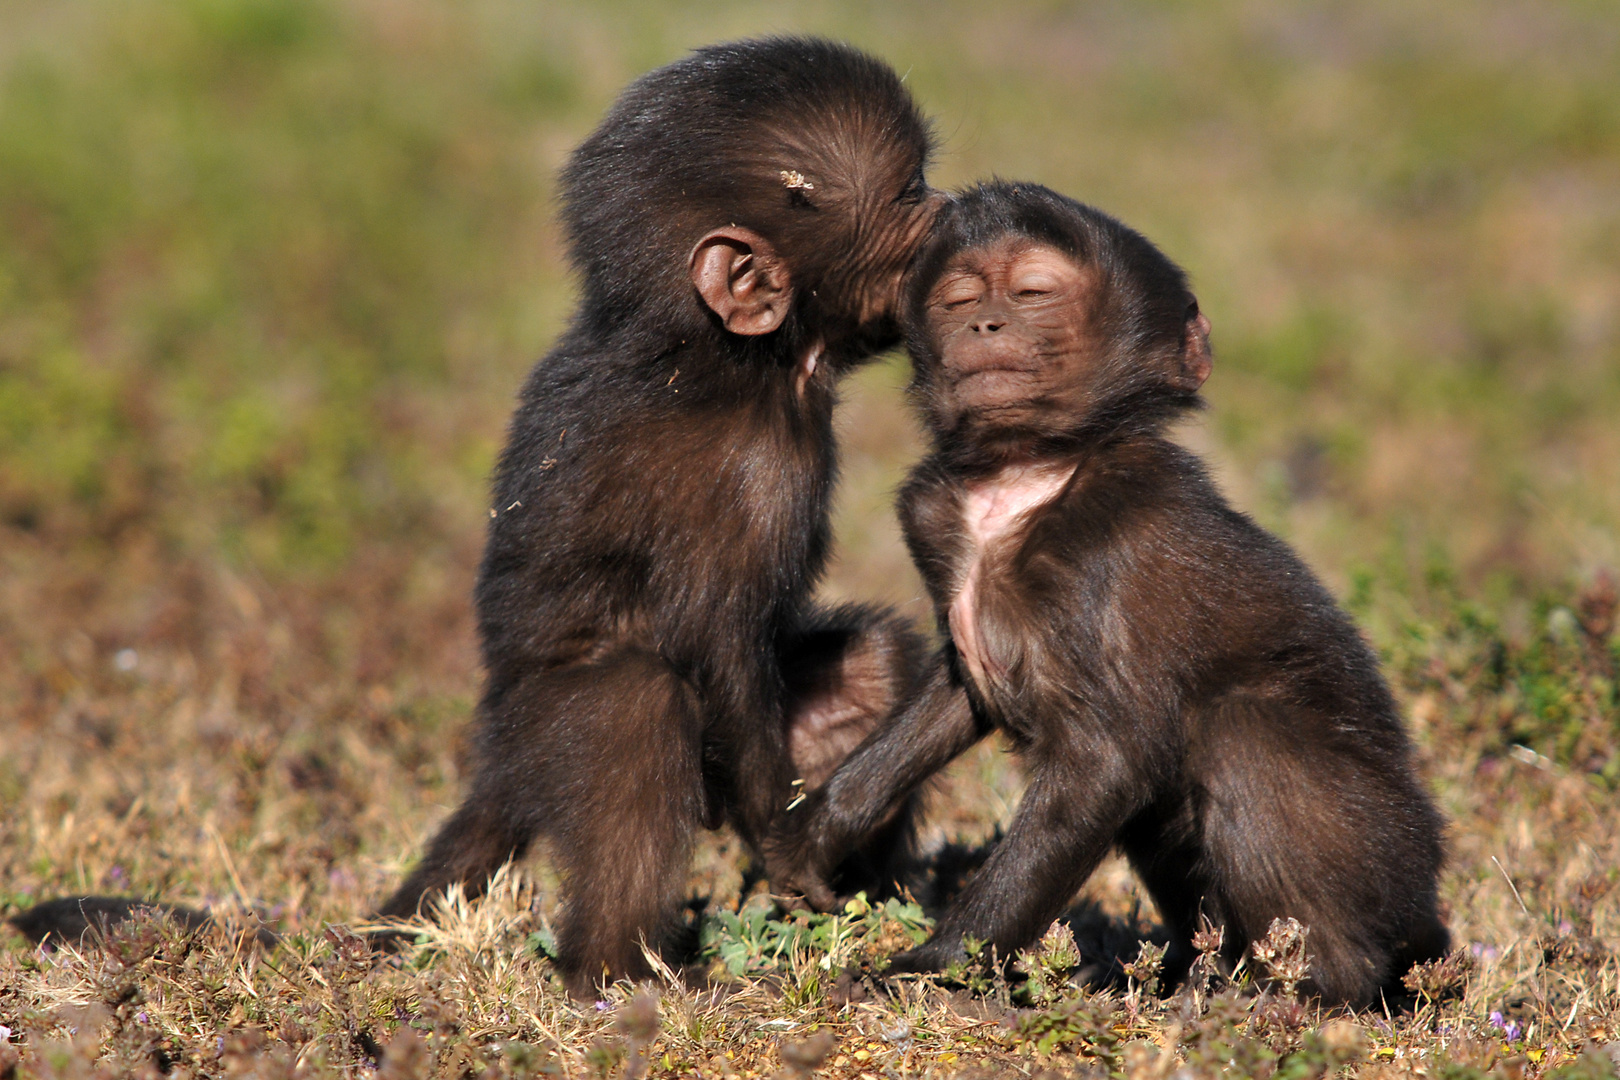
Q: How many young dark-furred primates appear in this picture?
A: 2